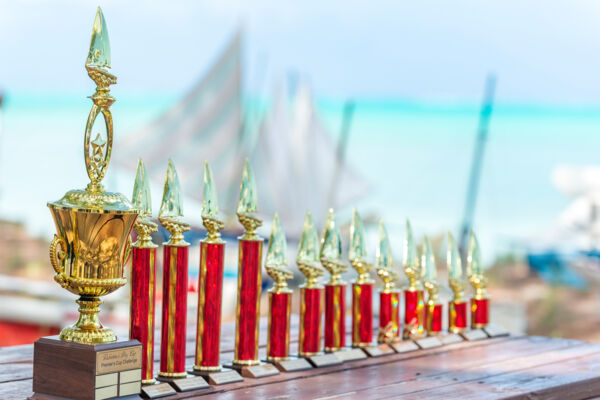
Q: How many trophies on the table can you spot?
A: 14